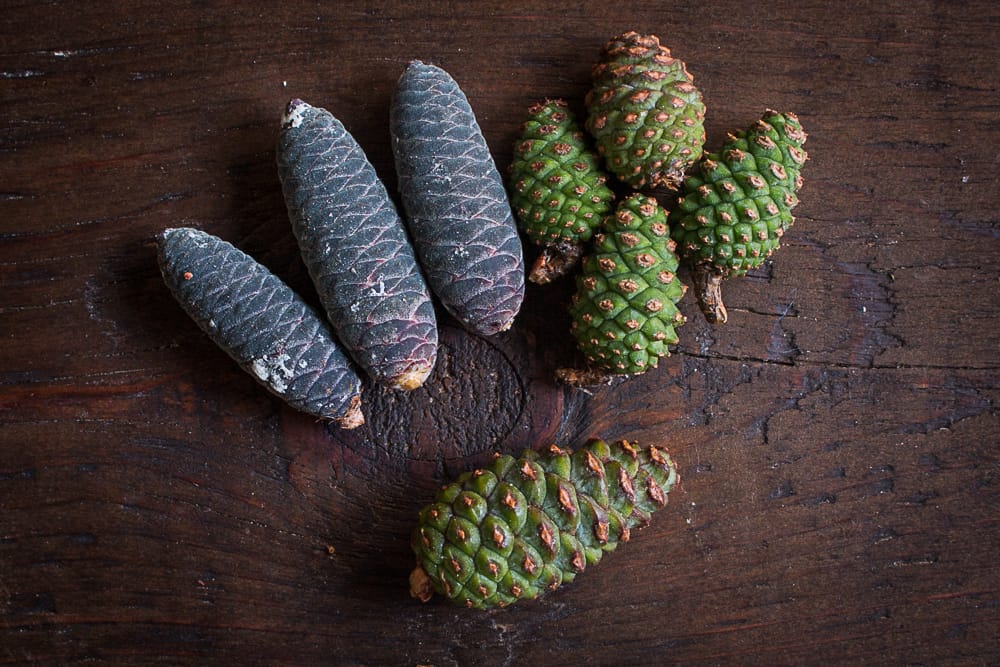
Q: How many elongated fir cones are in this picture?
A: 3